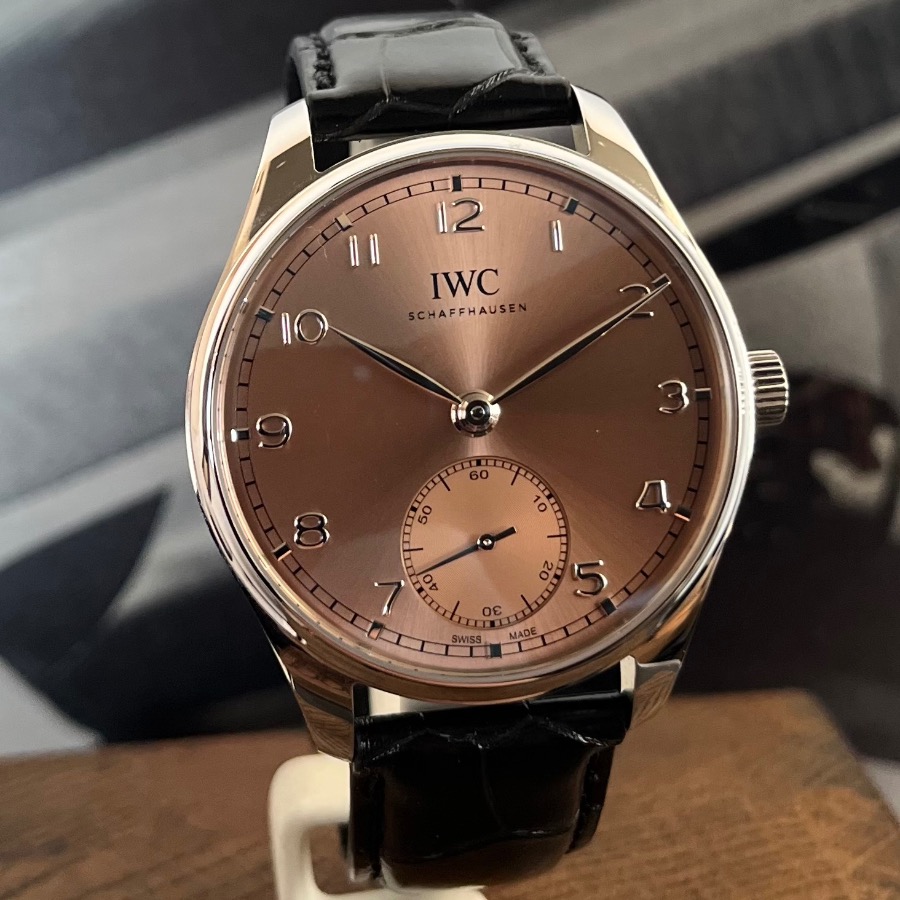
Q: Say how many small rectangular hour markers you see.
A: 12